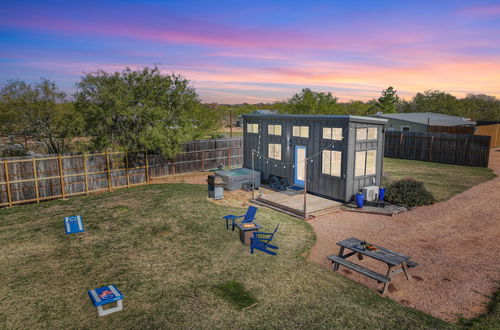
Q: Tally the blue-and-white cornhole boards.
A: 2